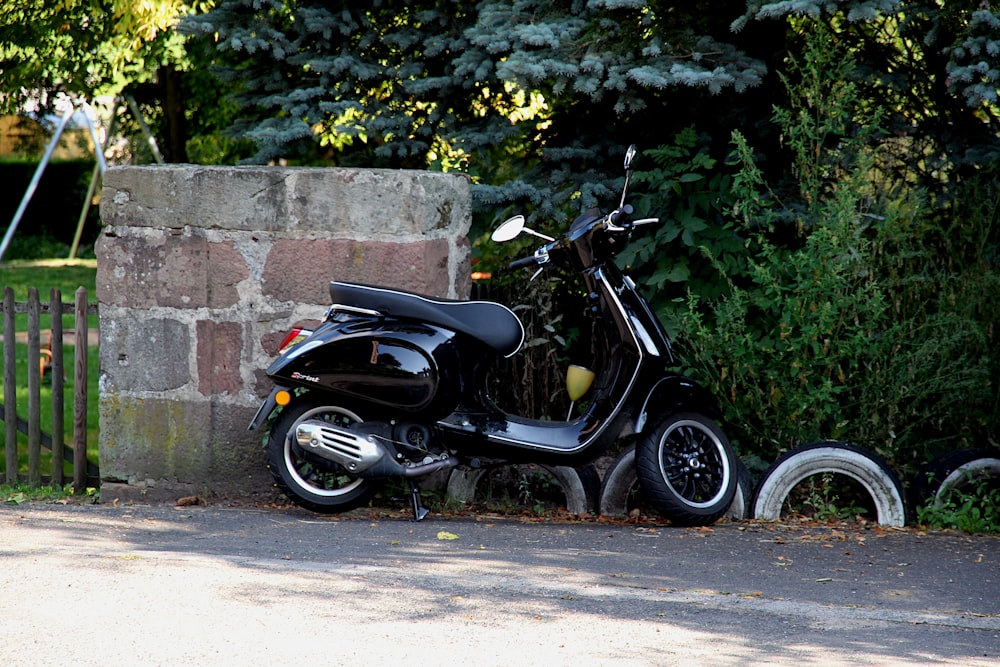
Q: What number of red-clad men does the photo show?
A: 0